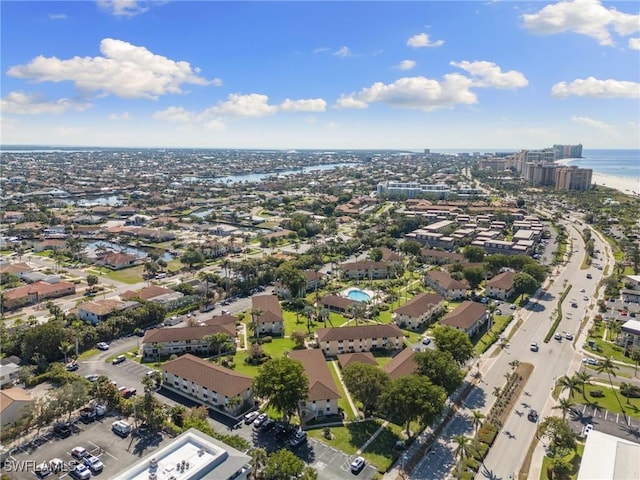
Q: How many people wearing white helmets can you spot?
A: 0